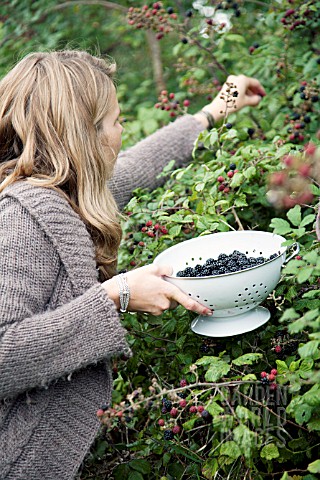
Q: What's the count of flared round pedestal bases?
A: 1